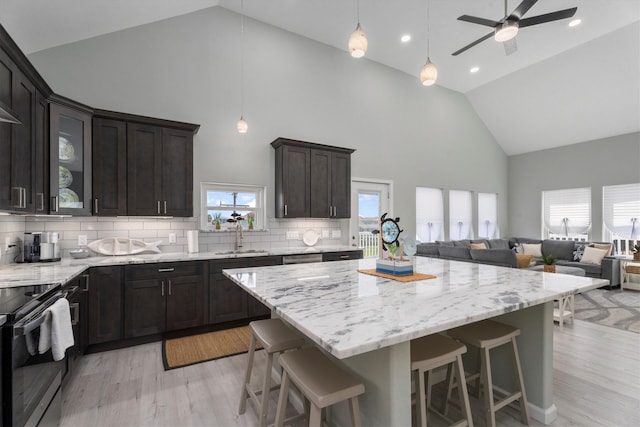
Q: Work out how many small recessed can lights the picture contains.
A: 3